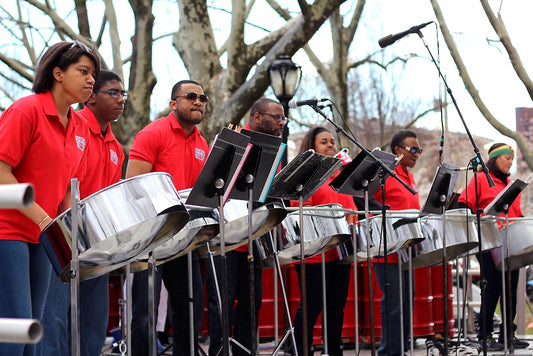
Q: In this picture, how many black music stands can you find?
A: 6